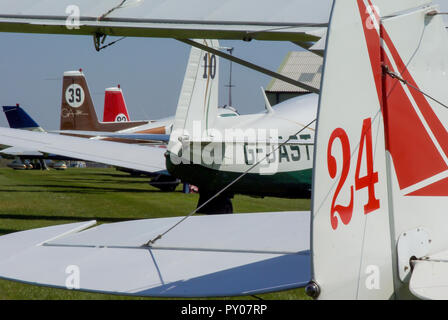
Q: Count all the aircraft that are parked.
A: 5